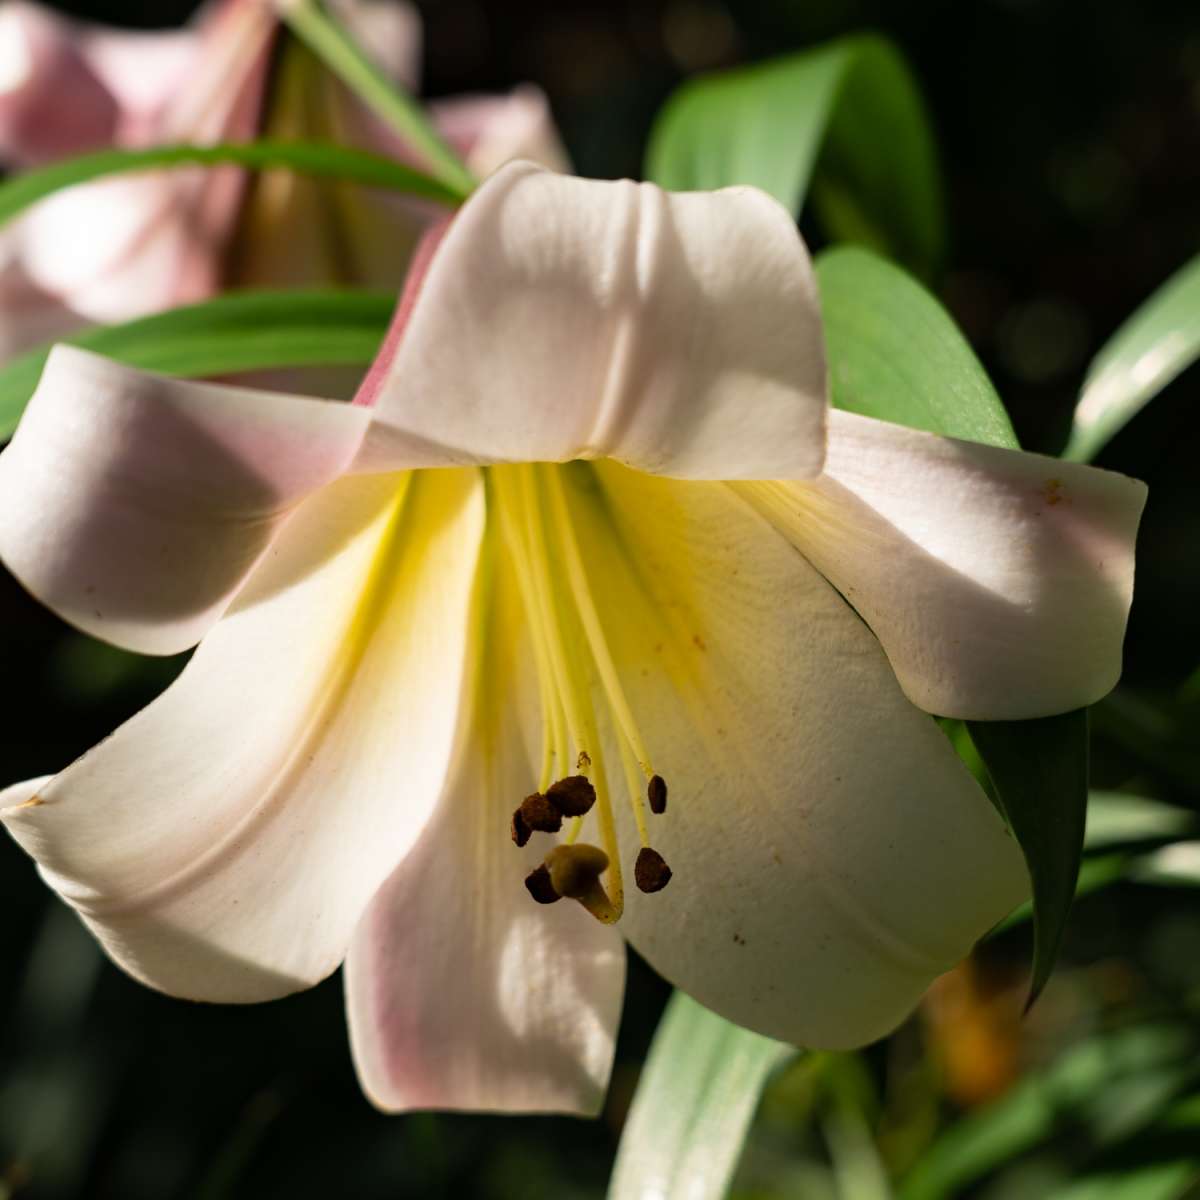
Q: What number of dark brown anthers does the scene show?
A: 6